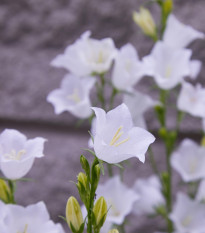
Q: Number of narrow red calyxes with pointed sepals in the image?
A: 0